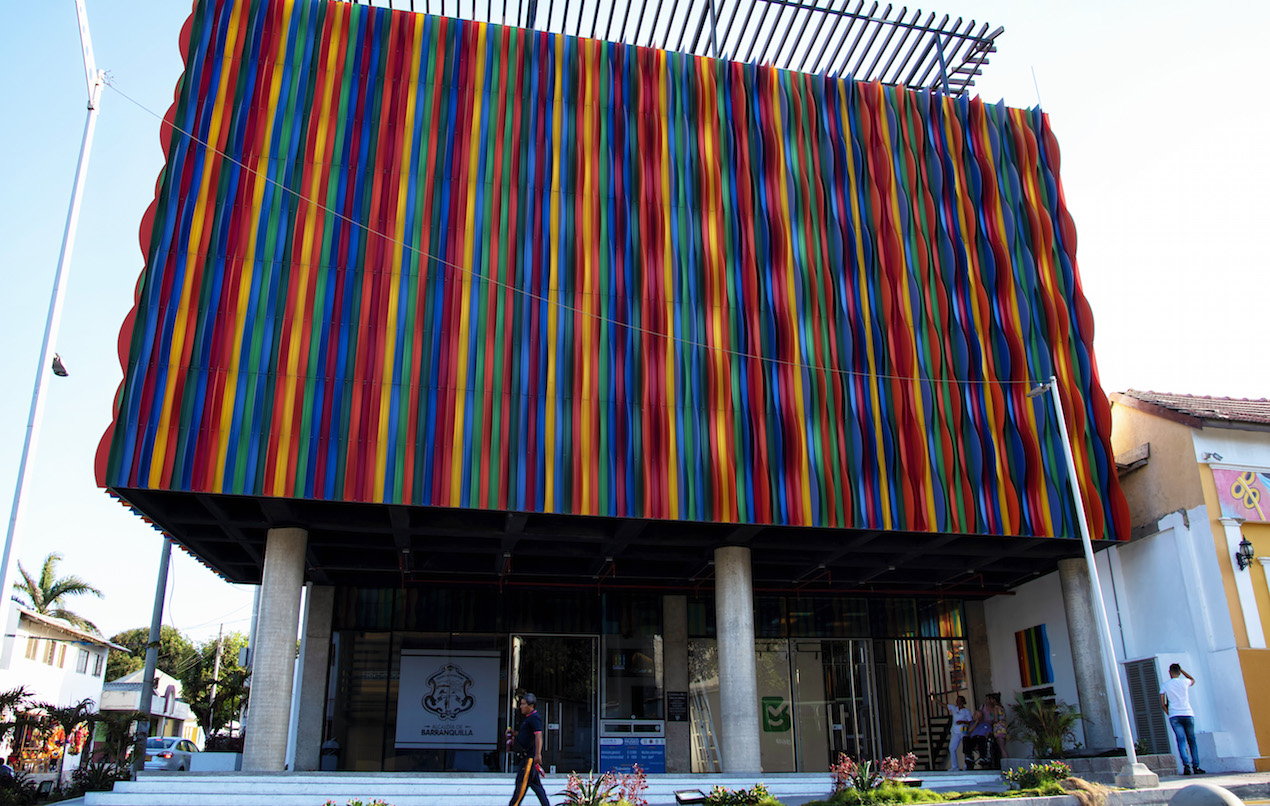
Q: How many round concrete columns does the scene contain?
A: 3